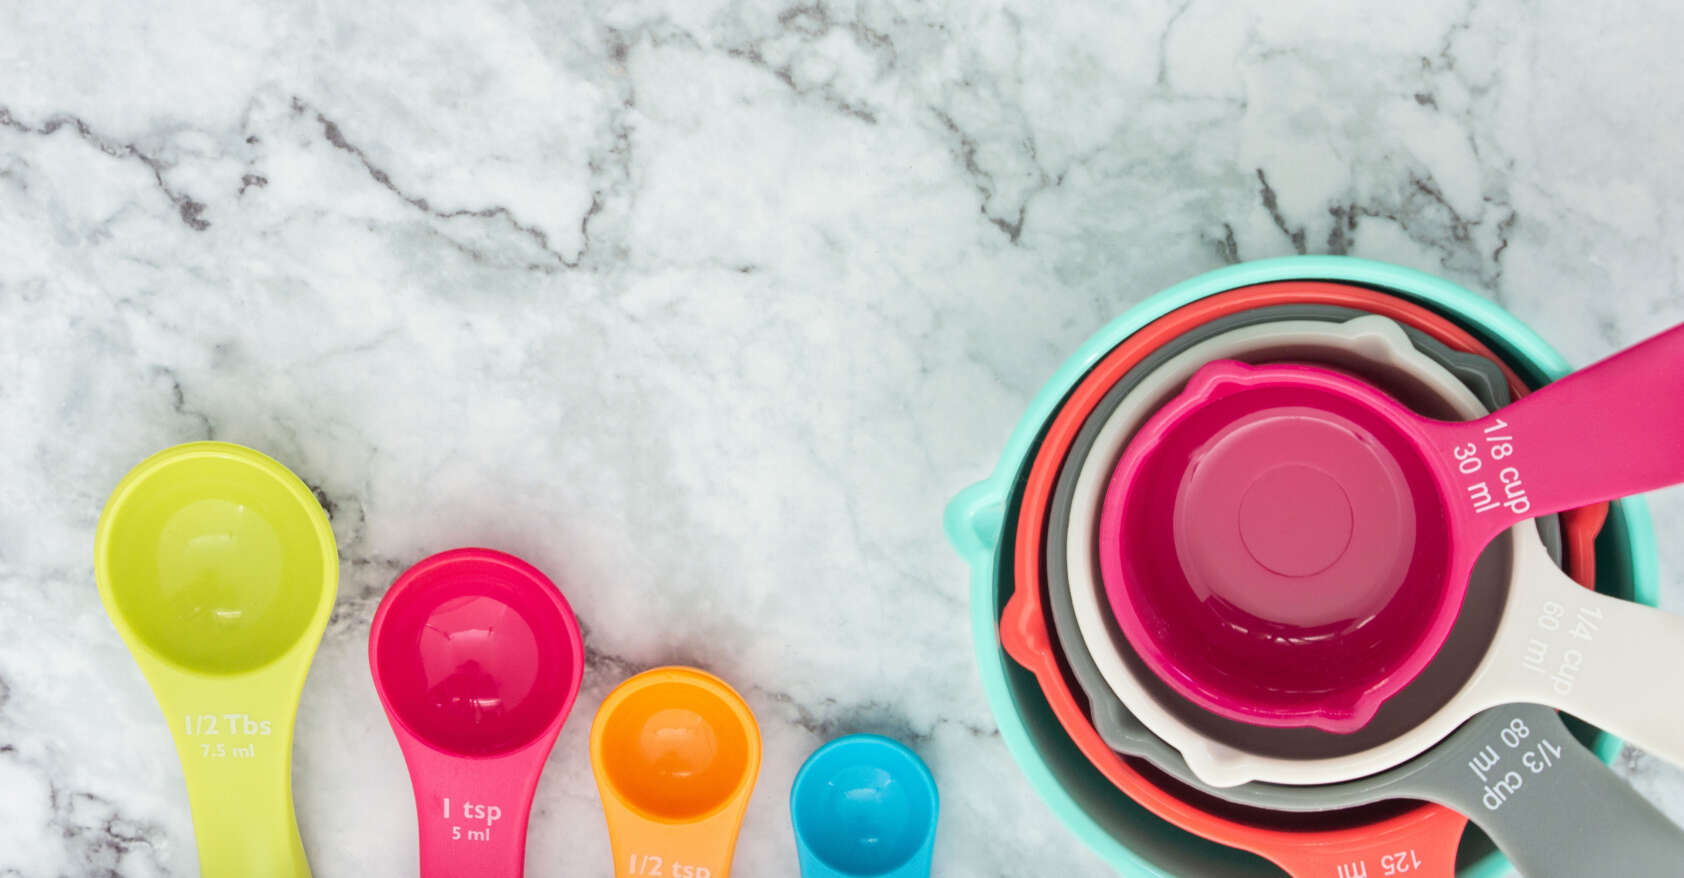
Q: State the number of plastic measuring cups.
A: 5